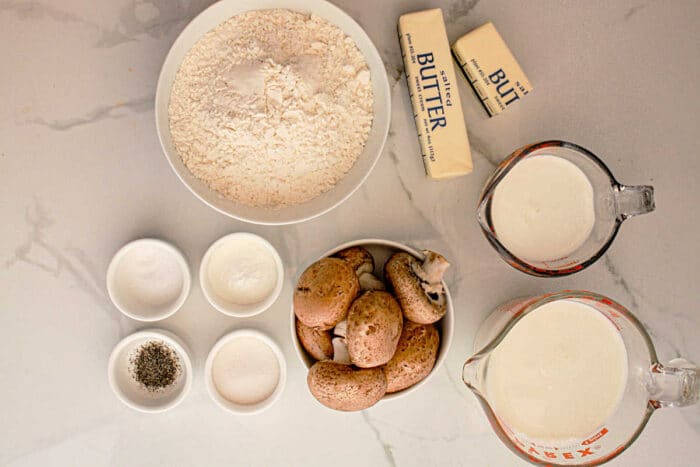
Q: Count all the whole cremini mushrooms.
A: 7